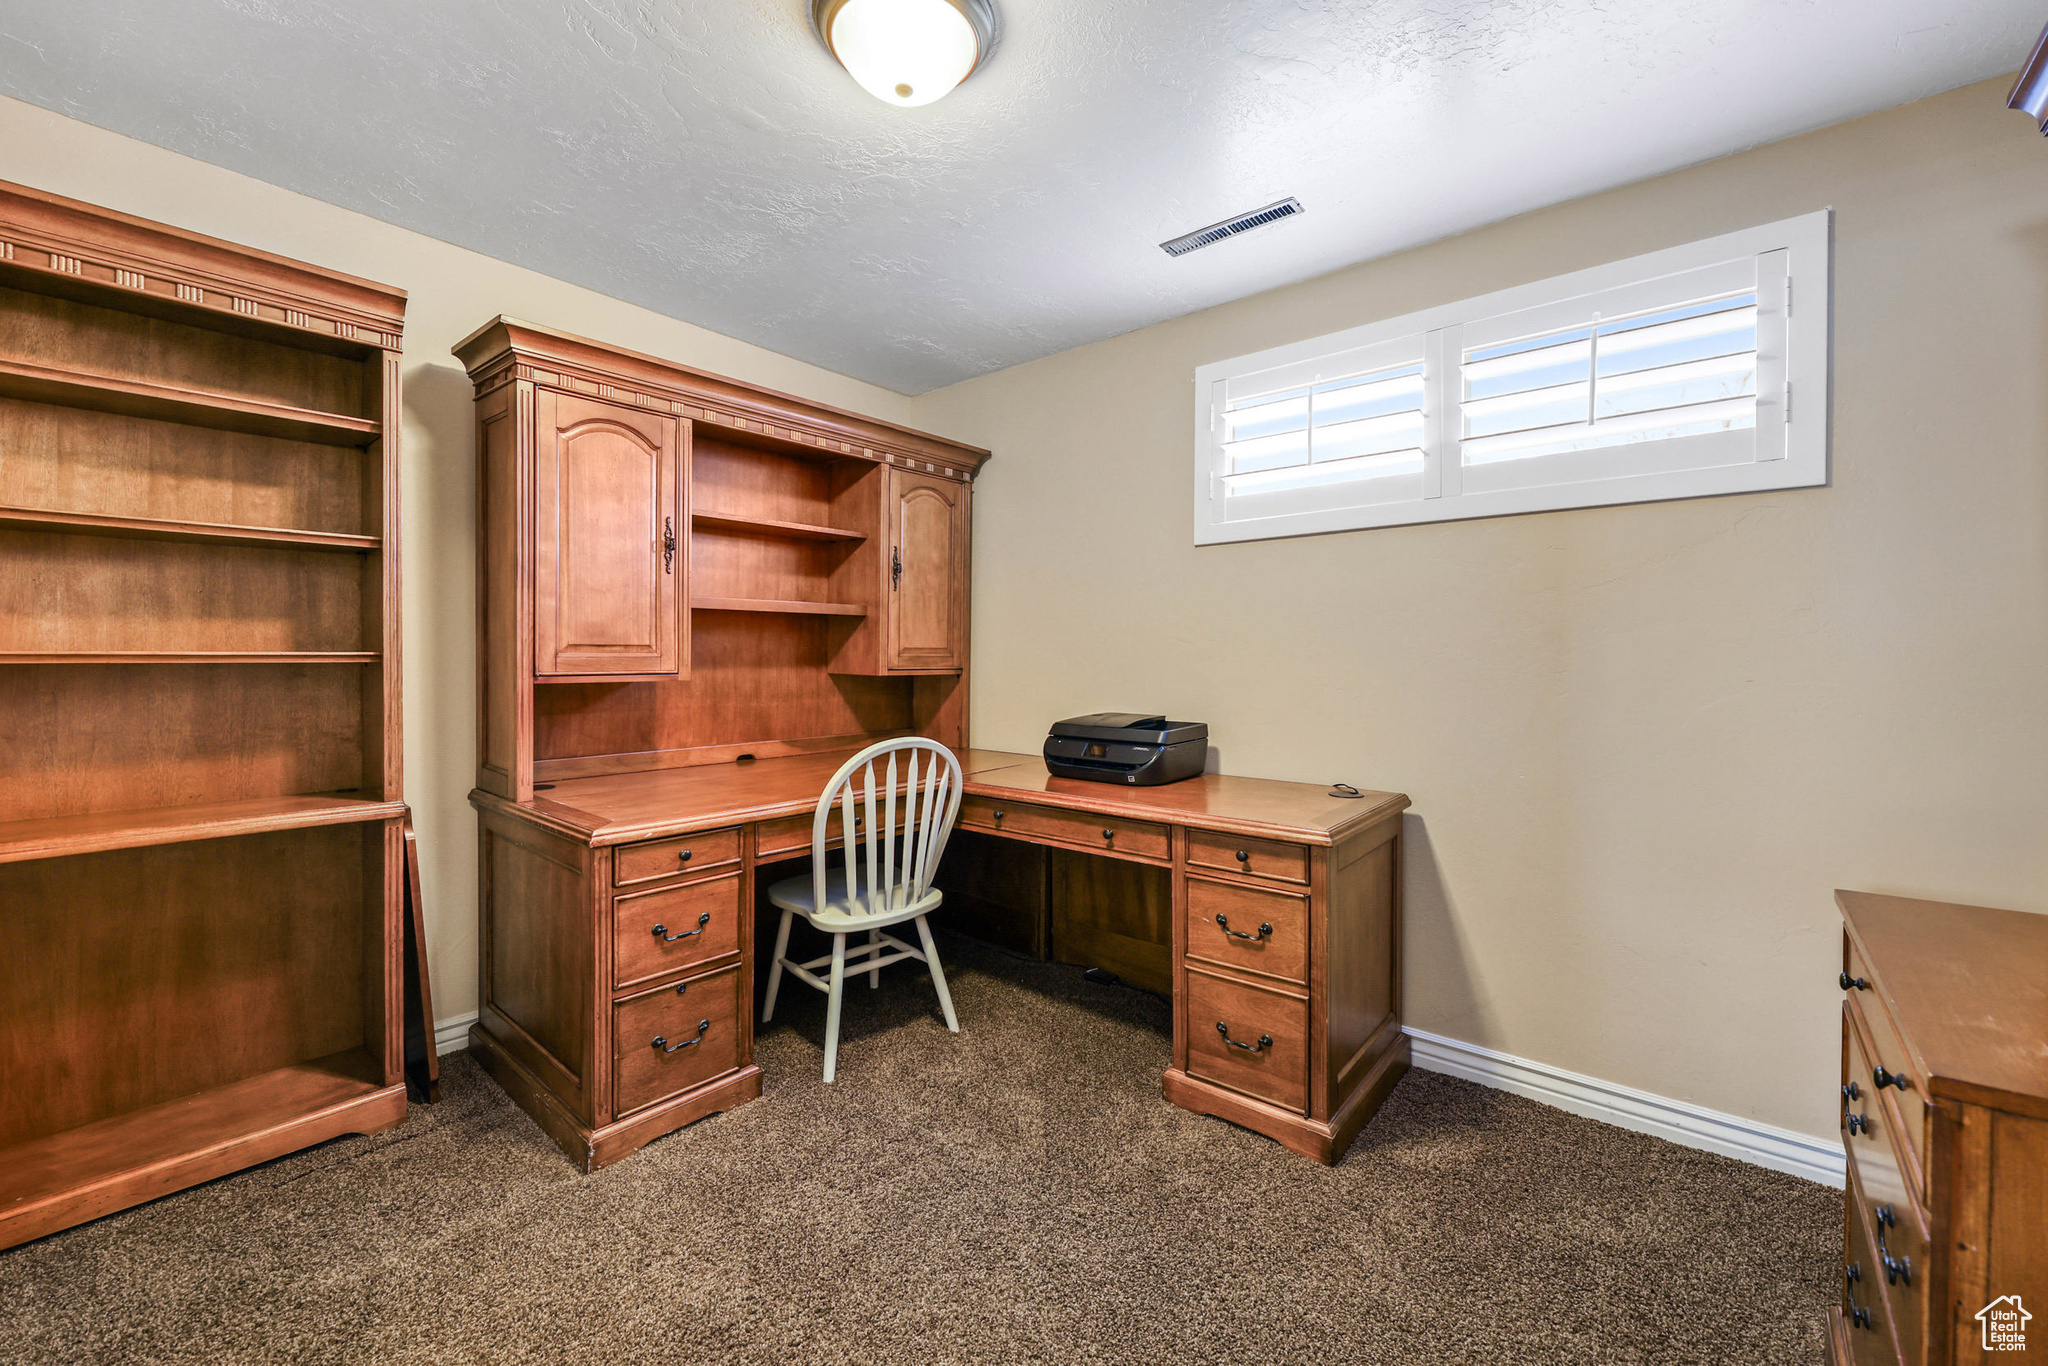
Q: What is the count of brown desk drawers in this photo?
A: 8